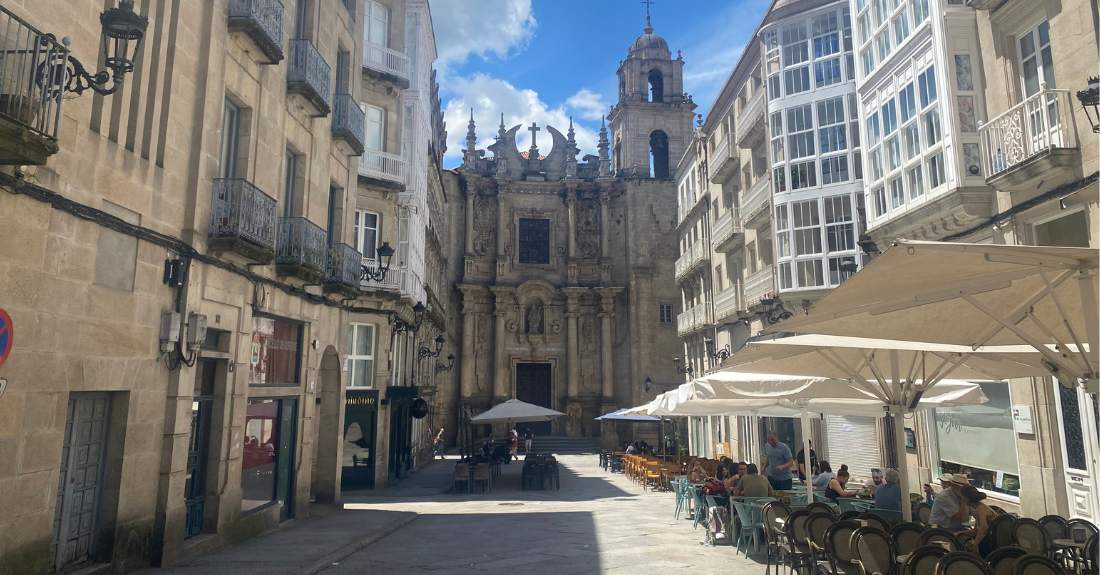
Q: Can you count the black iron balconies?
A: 7